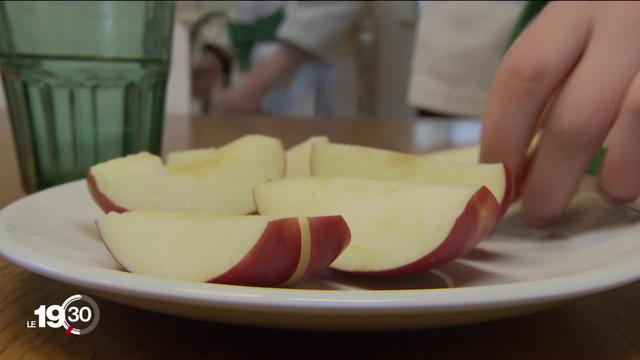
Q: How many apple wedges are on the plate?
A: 6